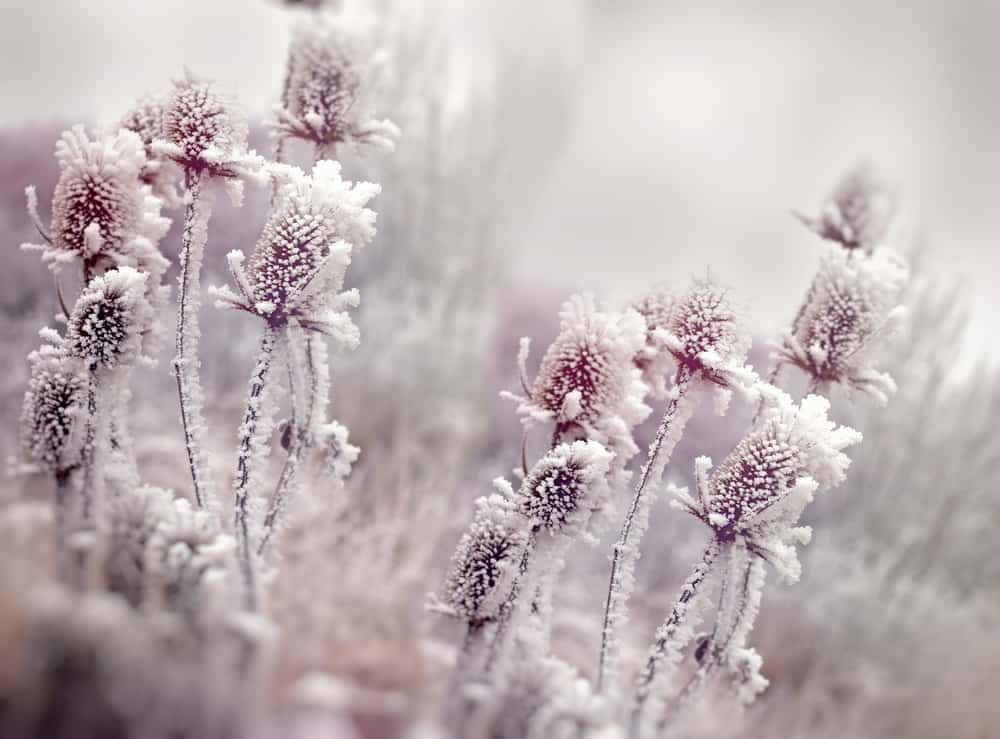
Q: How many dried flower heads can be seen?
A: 15